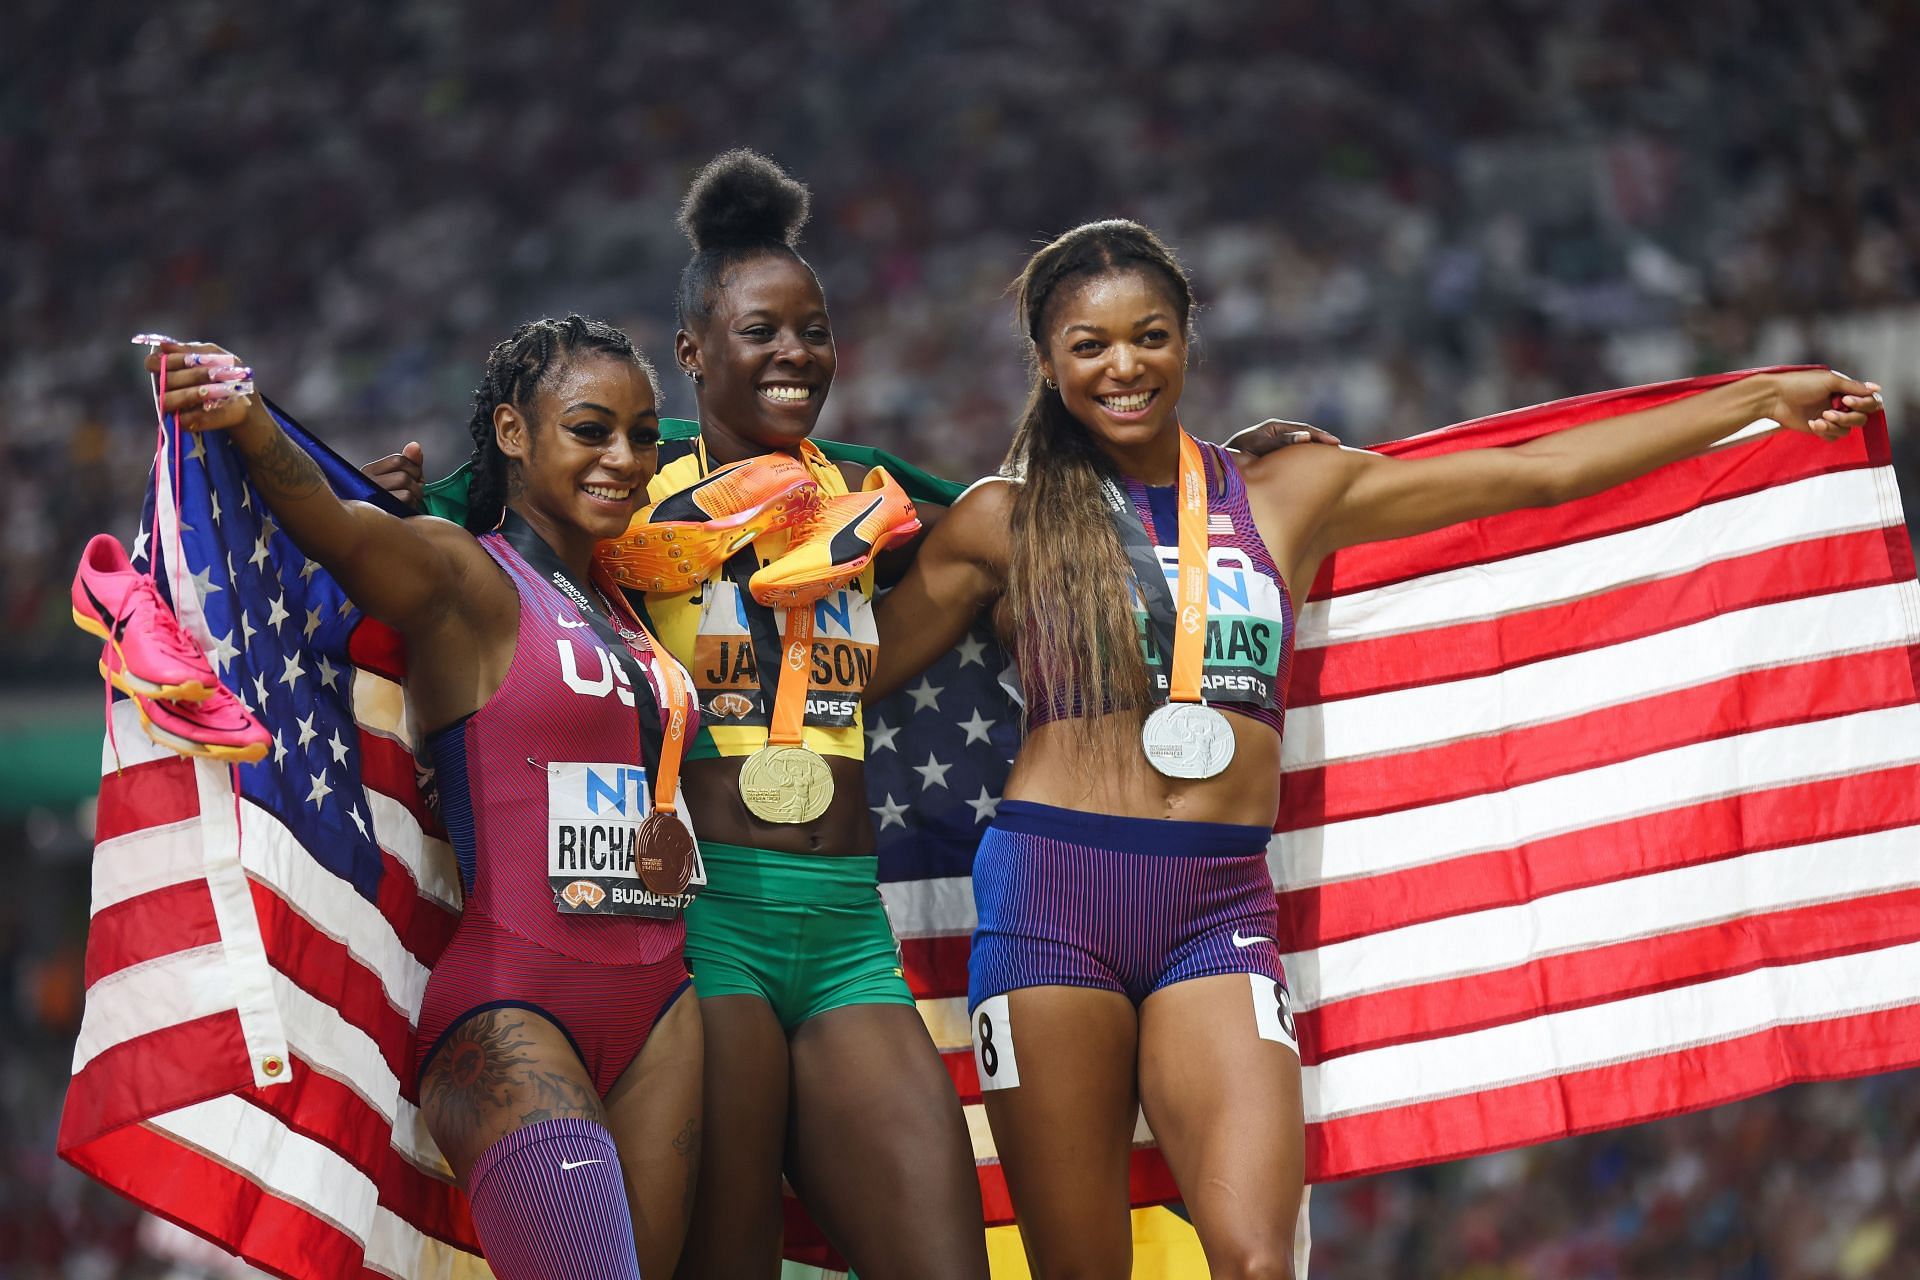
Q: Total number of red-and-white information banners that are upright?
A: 0